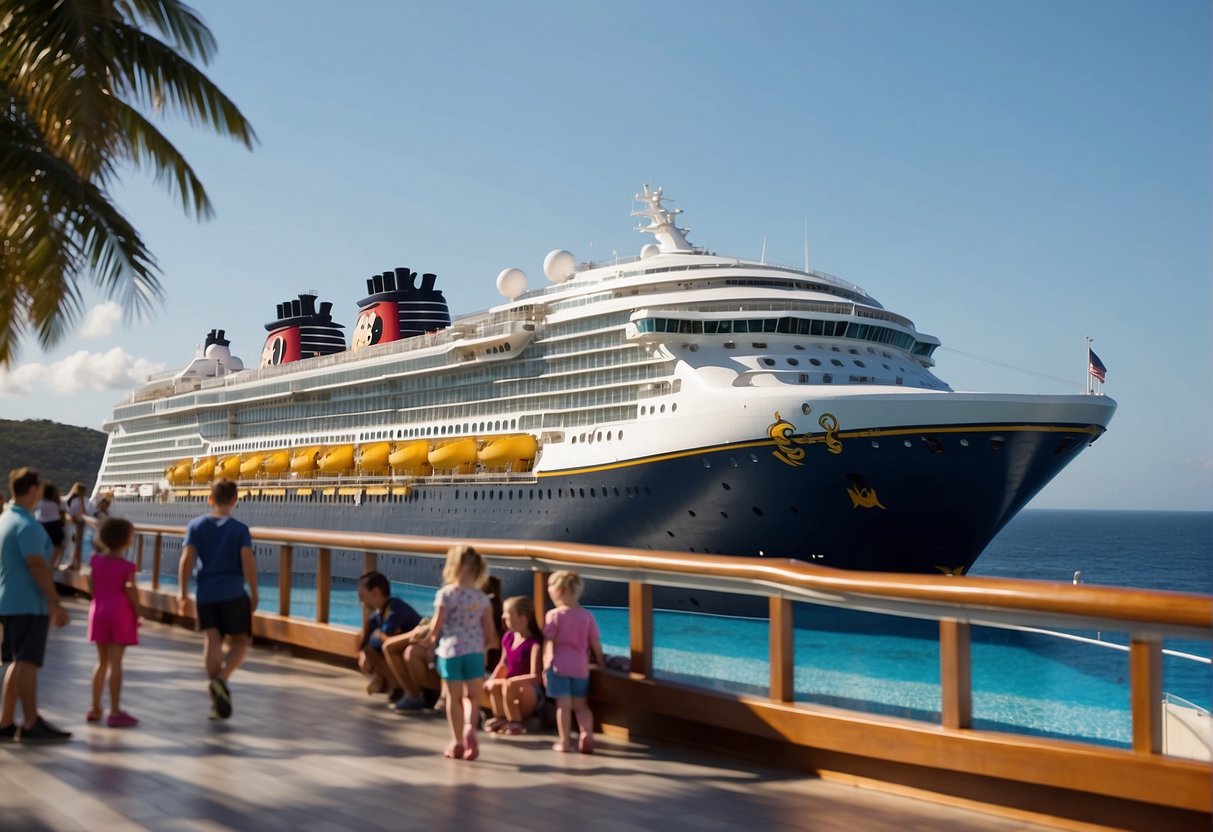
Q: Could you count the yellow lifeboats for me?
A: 11